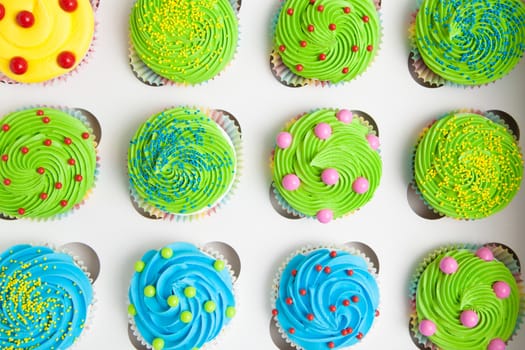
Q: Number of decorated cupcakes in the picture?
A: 12